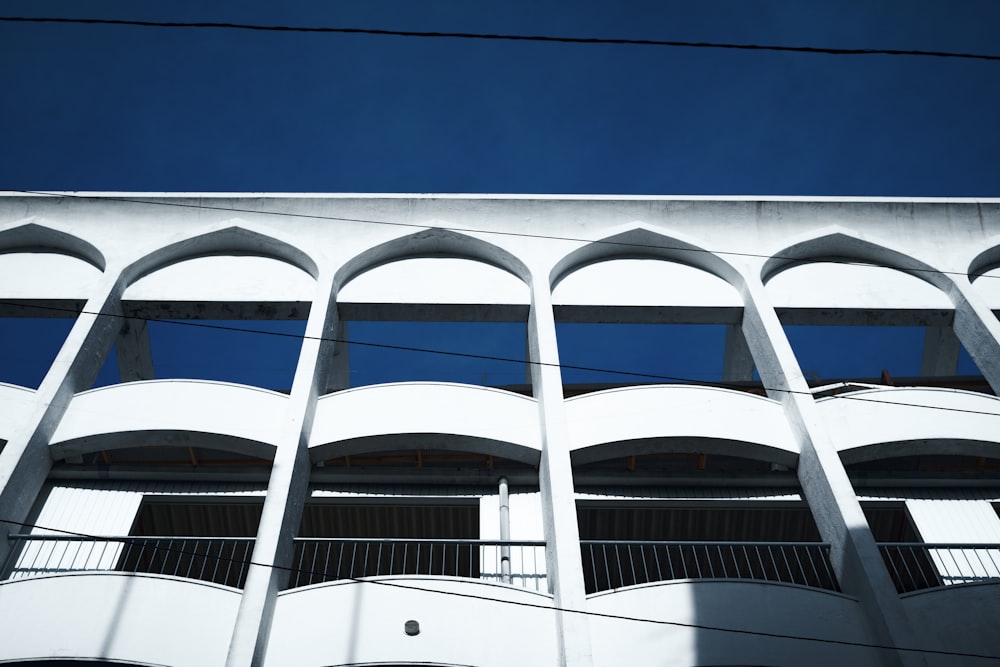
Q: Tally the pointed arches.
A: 6